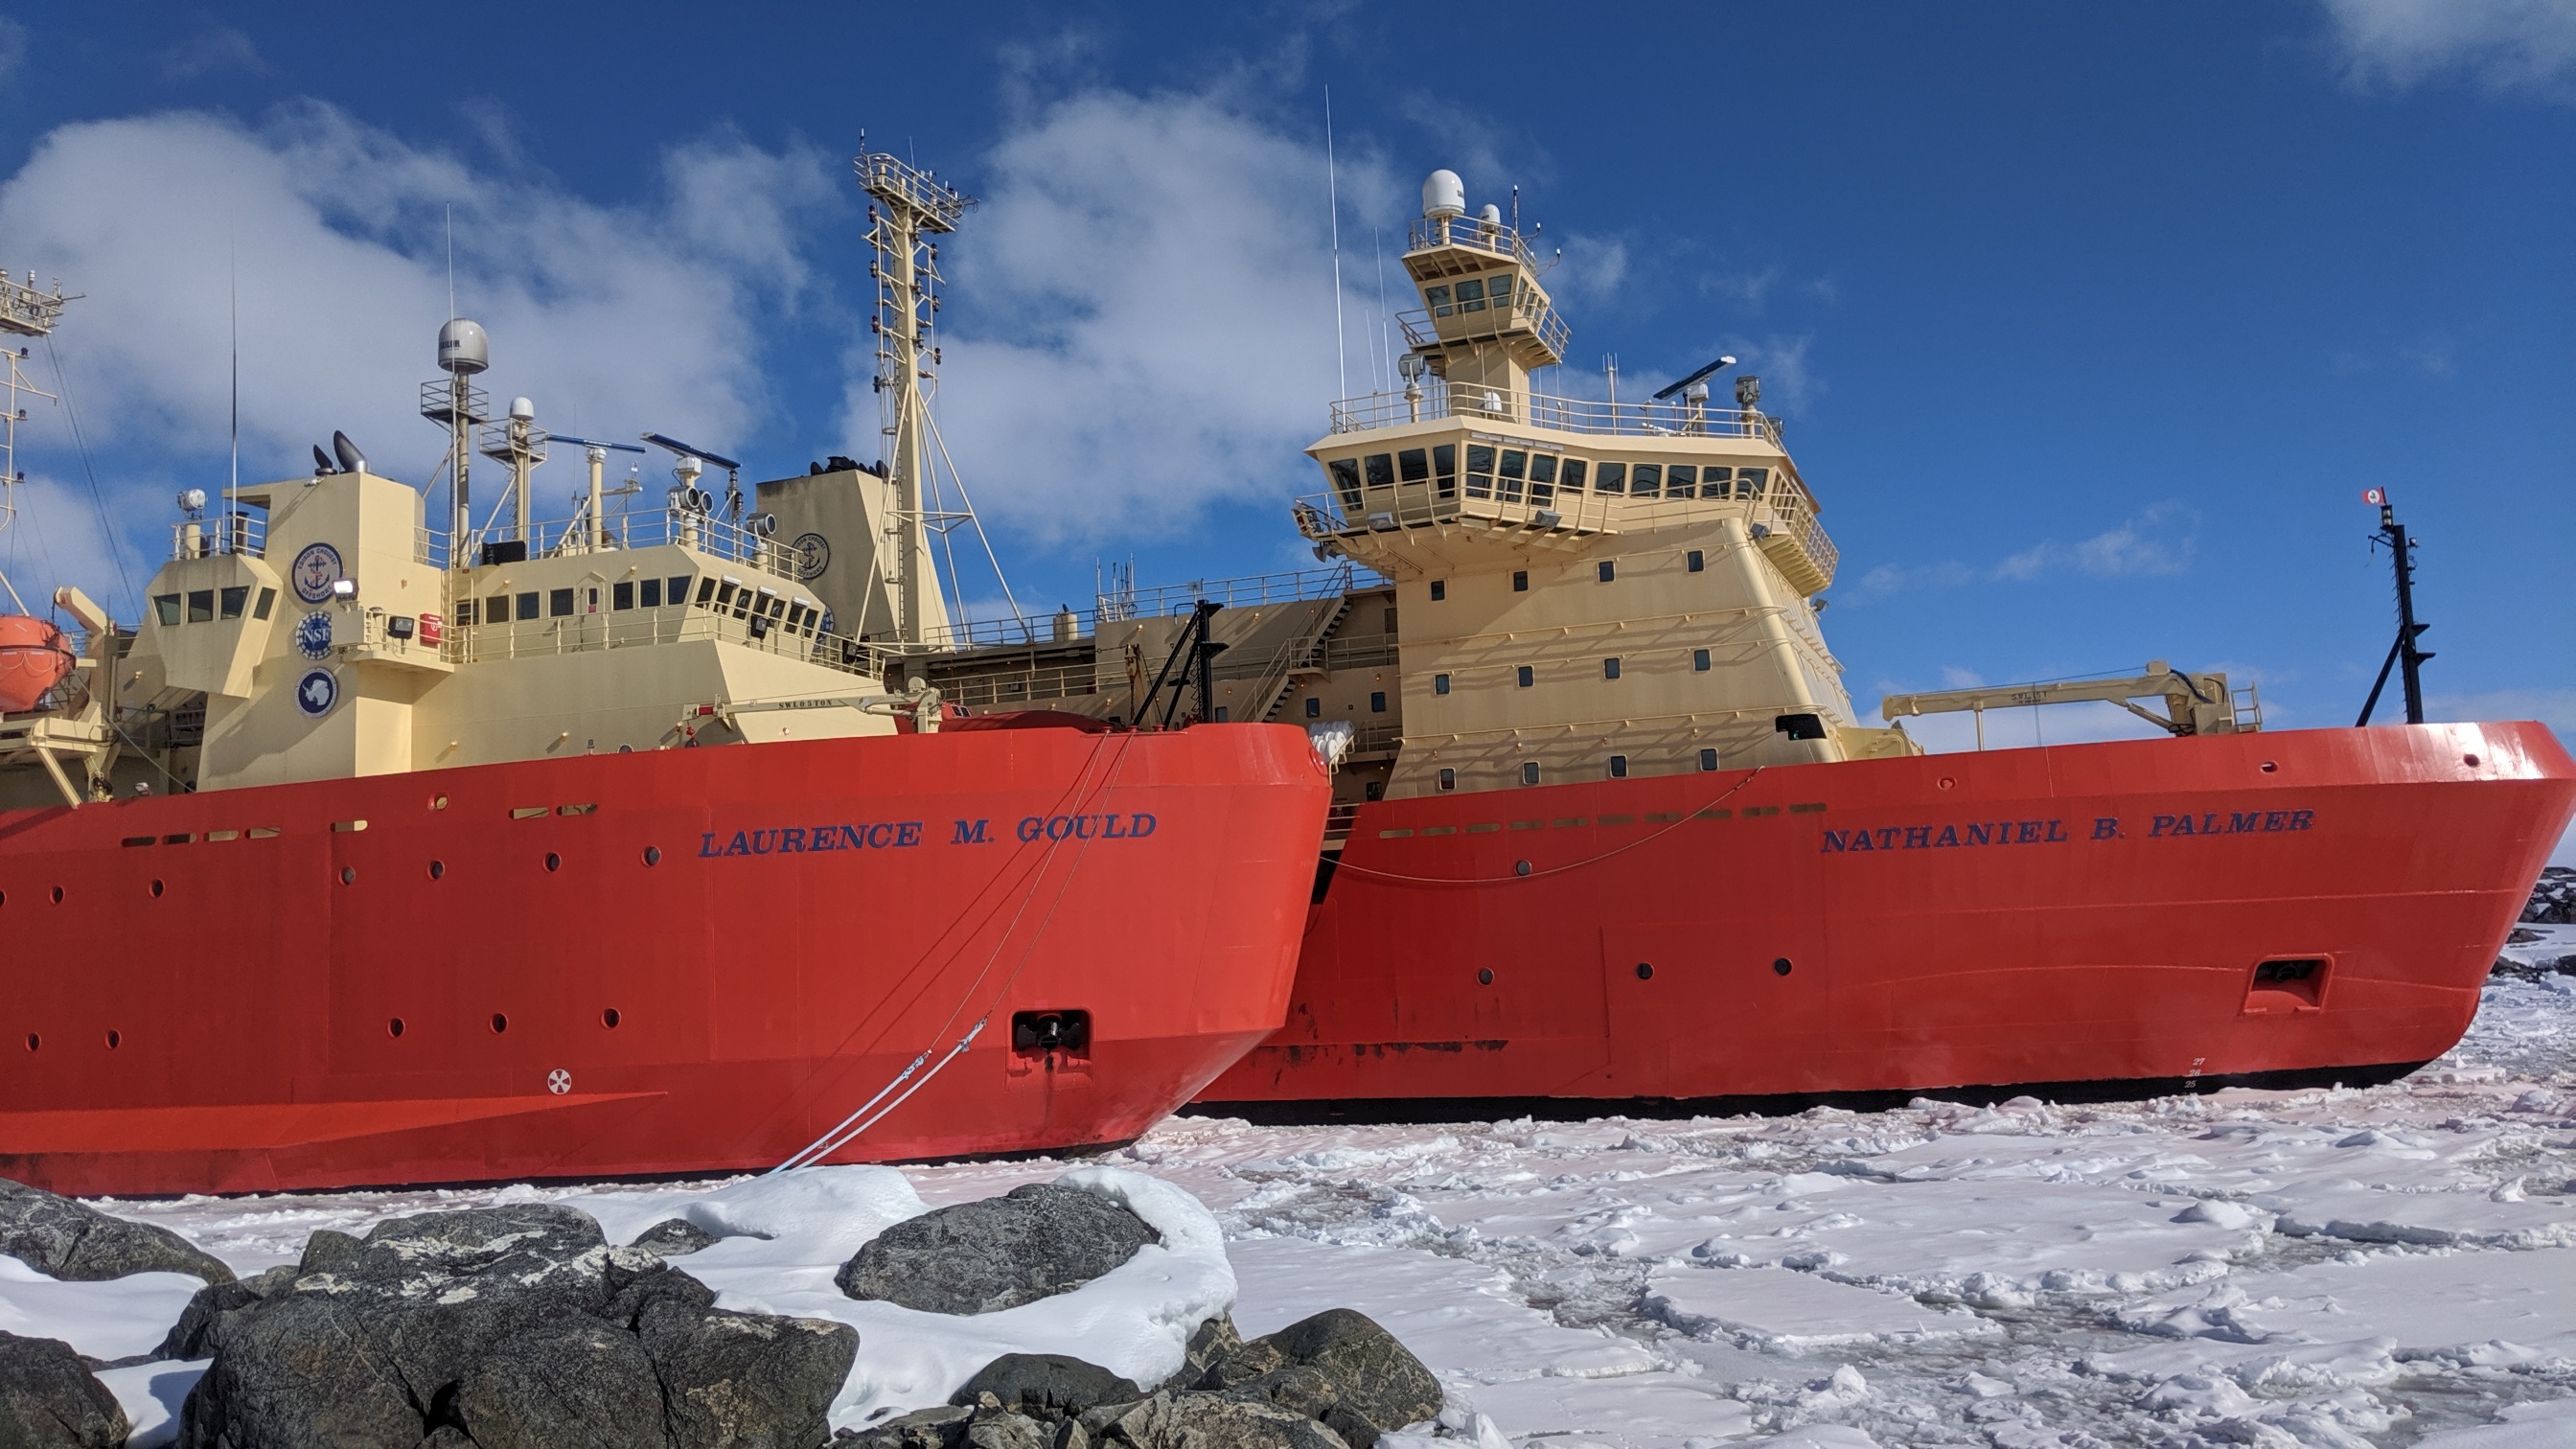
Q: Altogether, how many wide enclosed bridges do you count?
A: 2